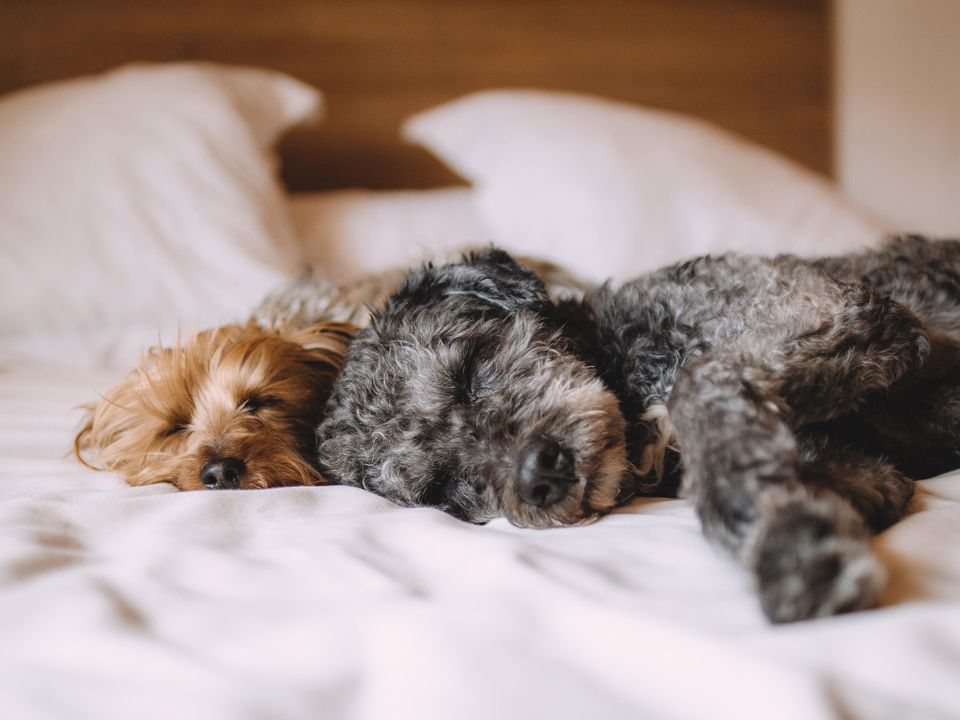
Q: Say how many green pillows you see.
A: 0